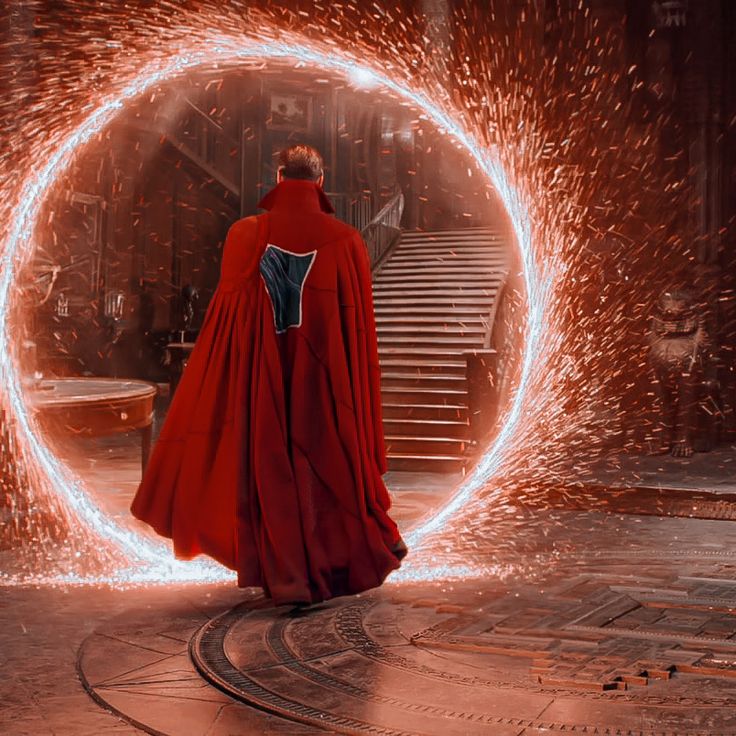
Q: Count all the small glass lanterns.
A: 2